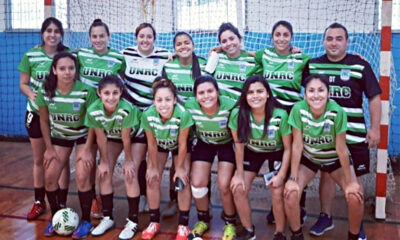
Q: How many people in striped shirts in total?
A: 13